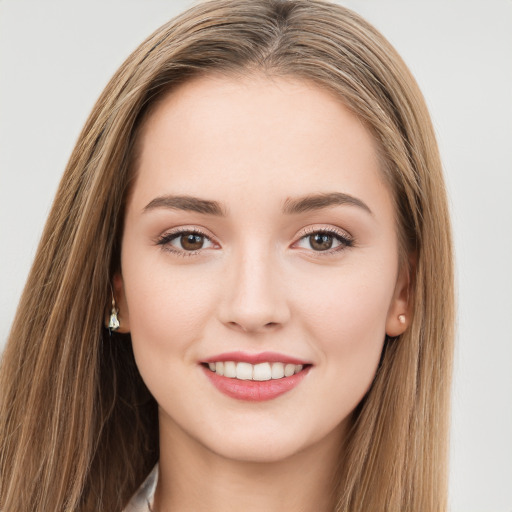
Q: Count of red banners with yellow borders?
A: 0